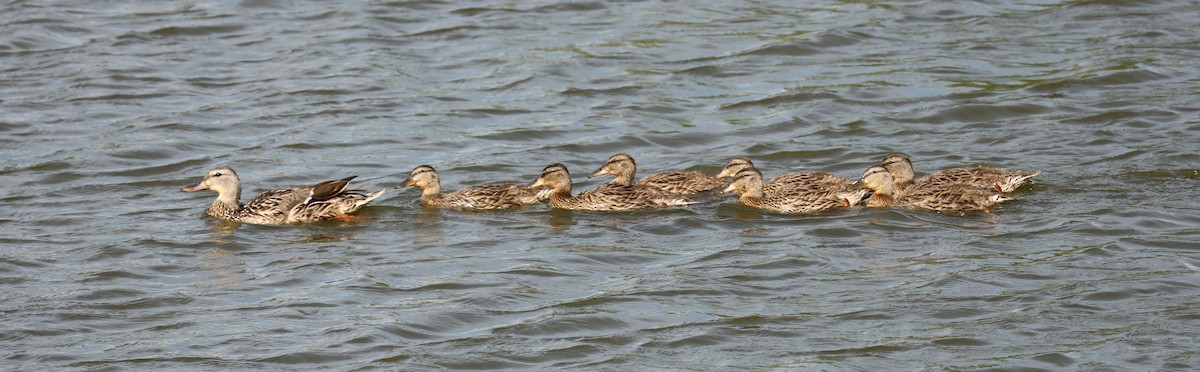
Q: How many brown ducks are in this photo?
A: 8